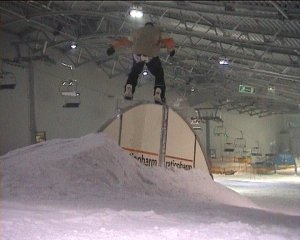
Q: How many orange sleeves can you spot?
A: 2